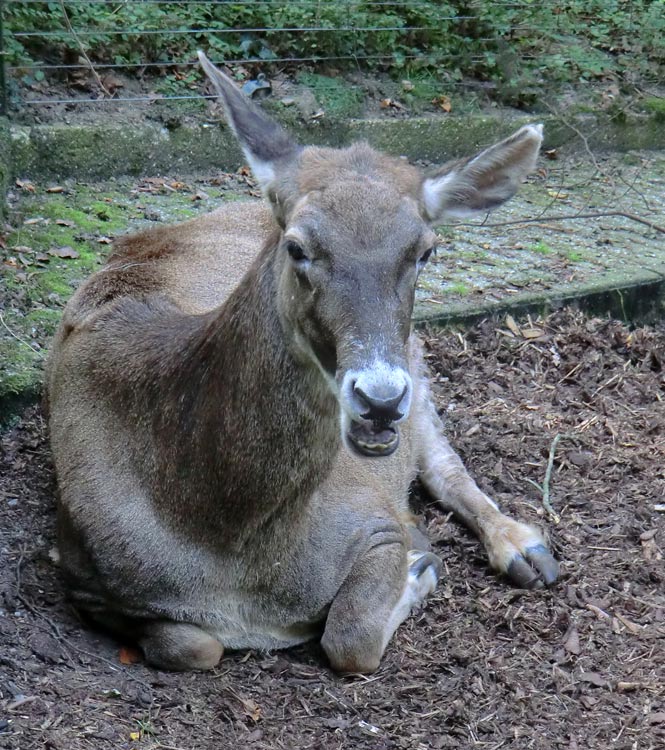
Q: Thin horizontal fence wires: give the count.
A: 4